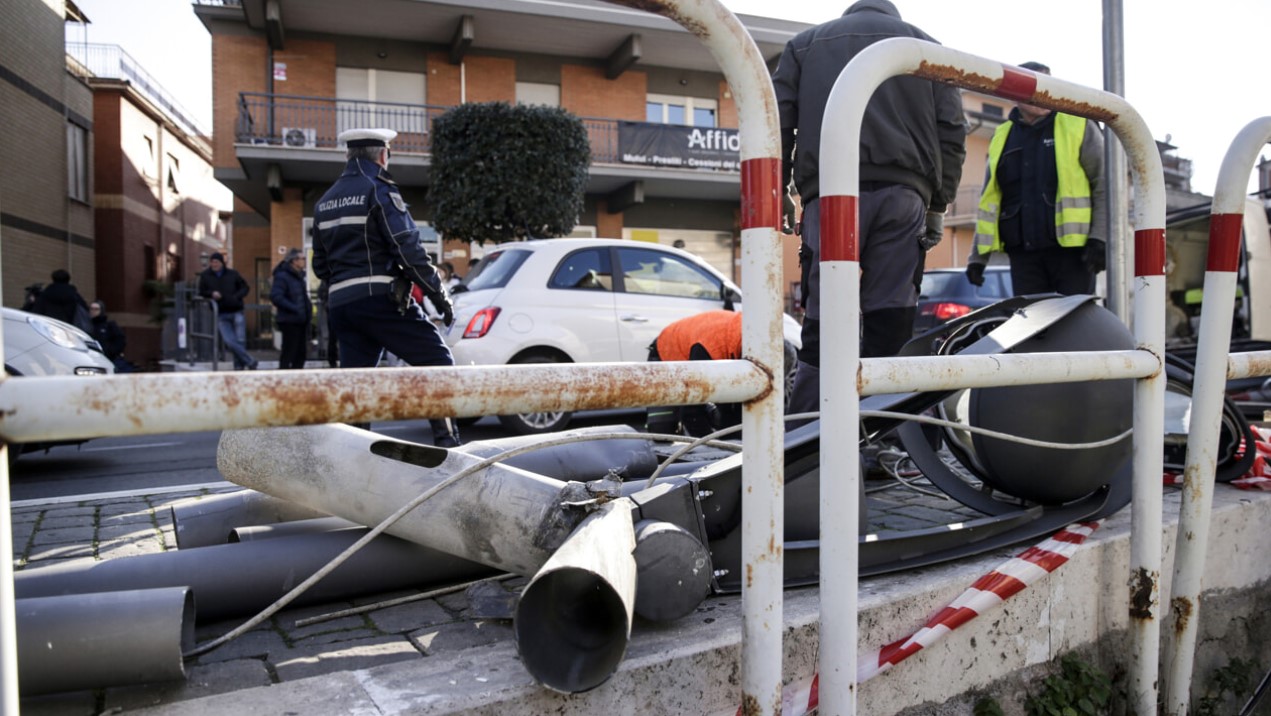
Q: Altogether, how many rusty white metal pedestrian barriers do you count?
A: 3